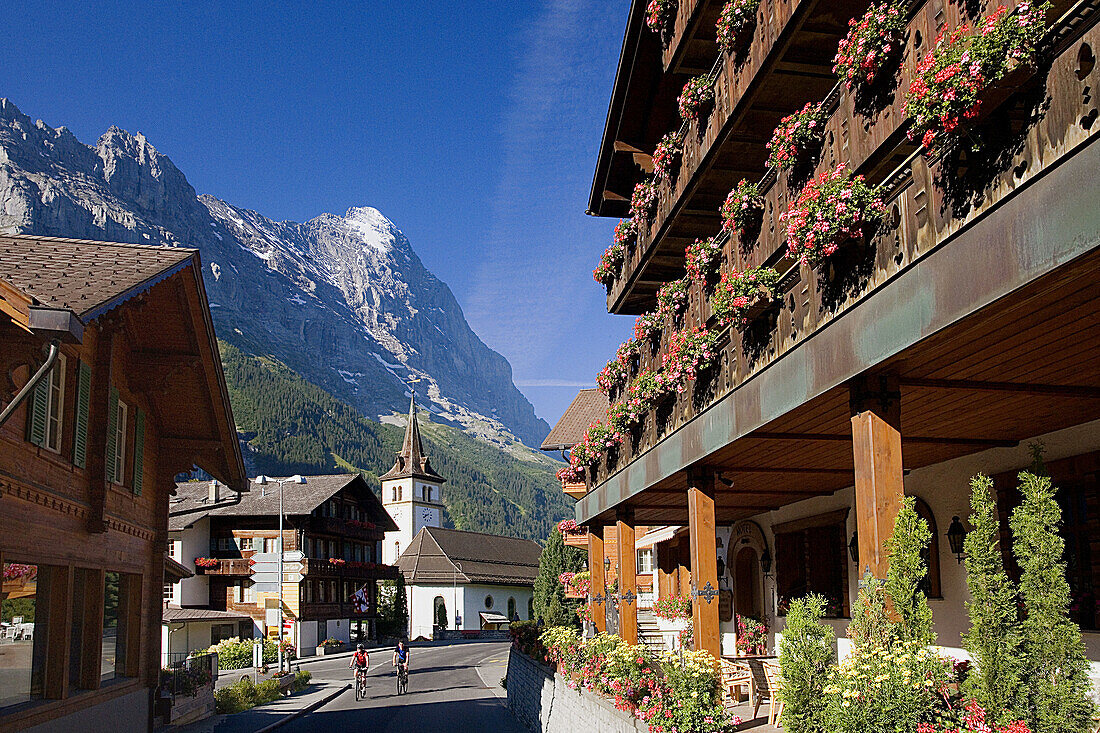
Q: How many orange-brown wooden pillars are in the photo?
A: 4